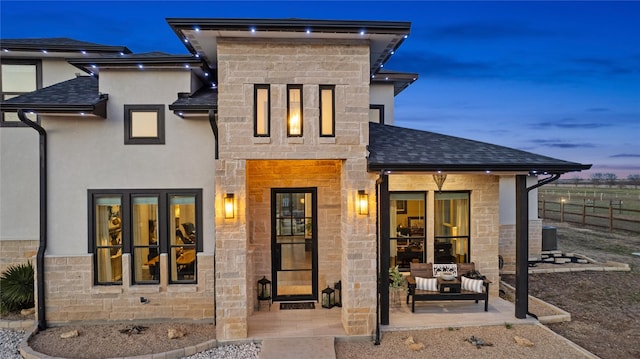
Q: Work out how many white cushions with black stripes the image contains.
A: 2